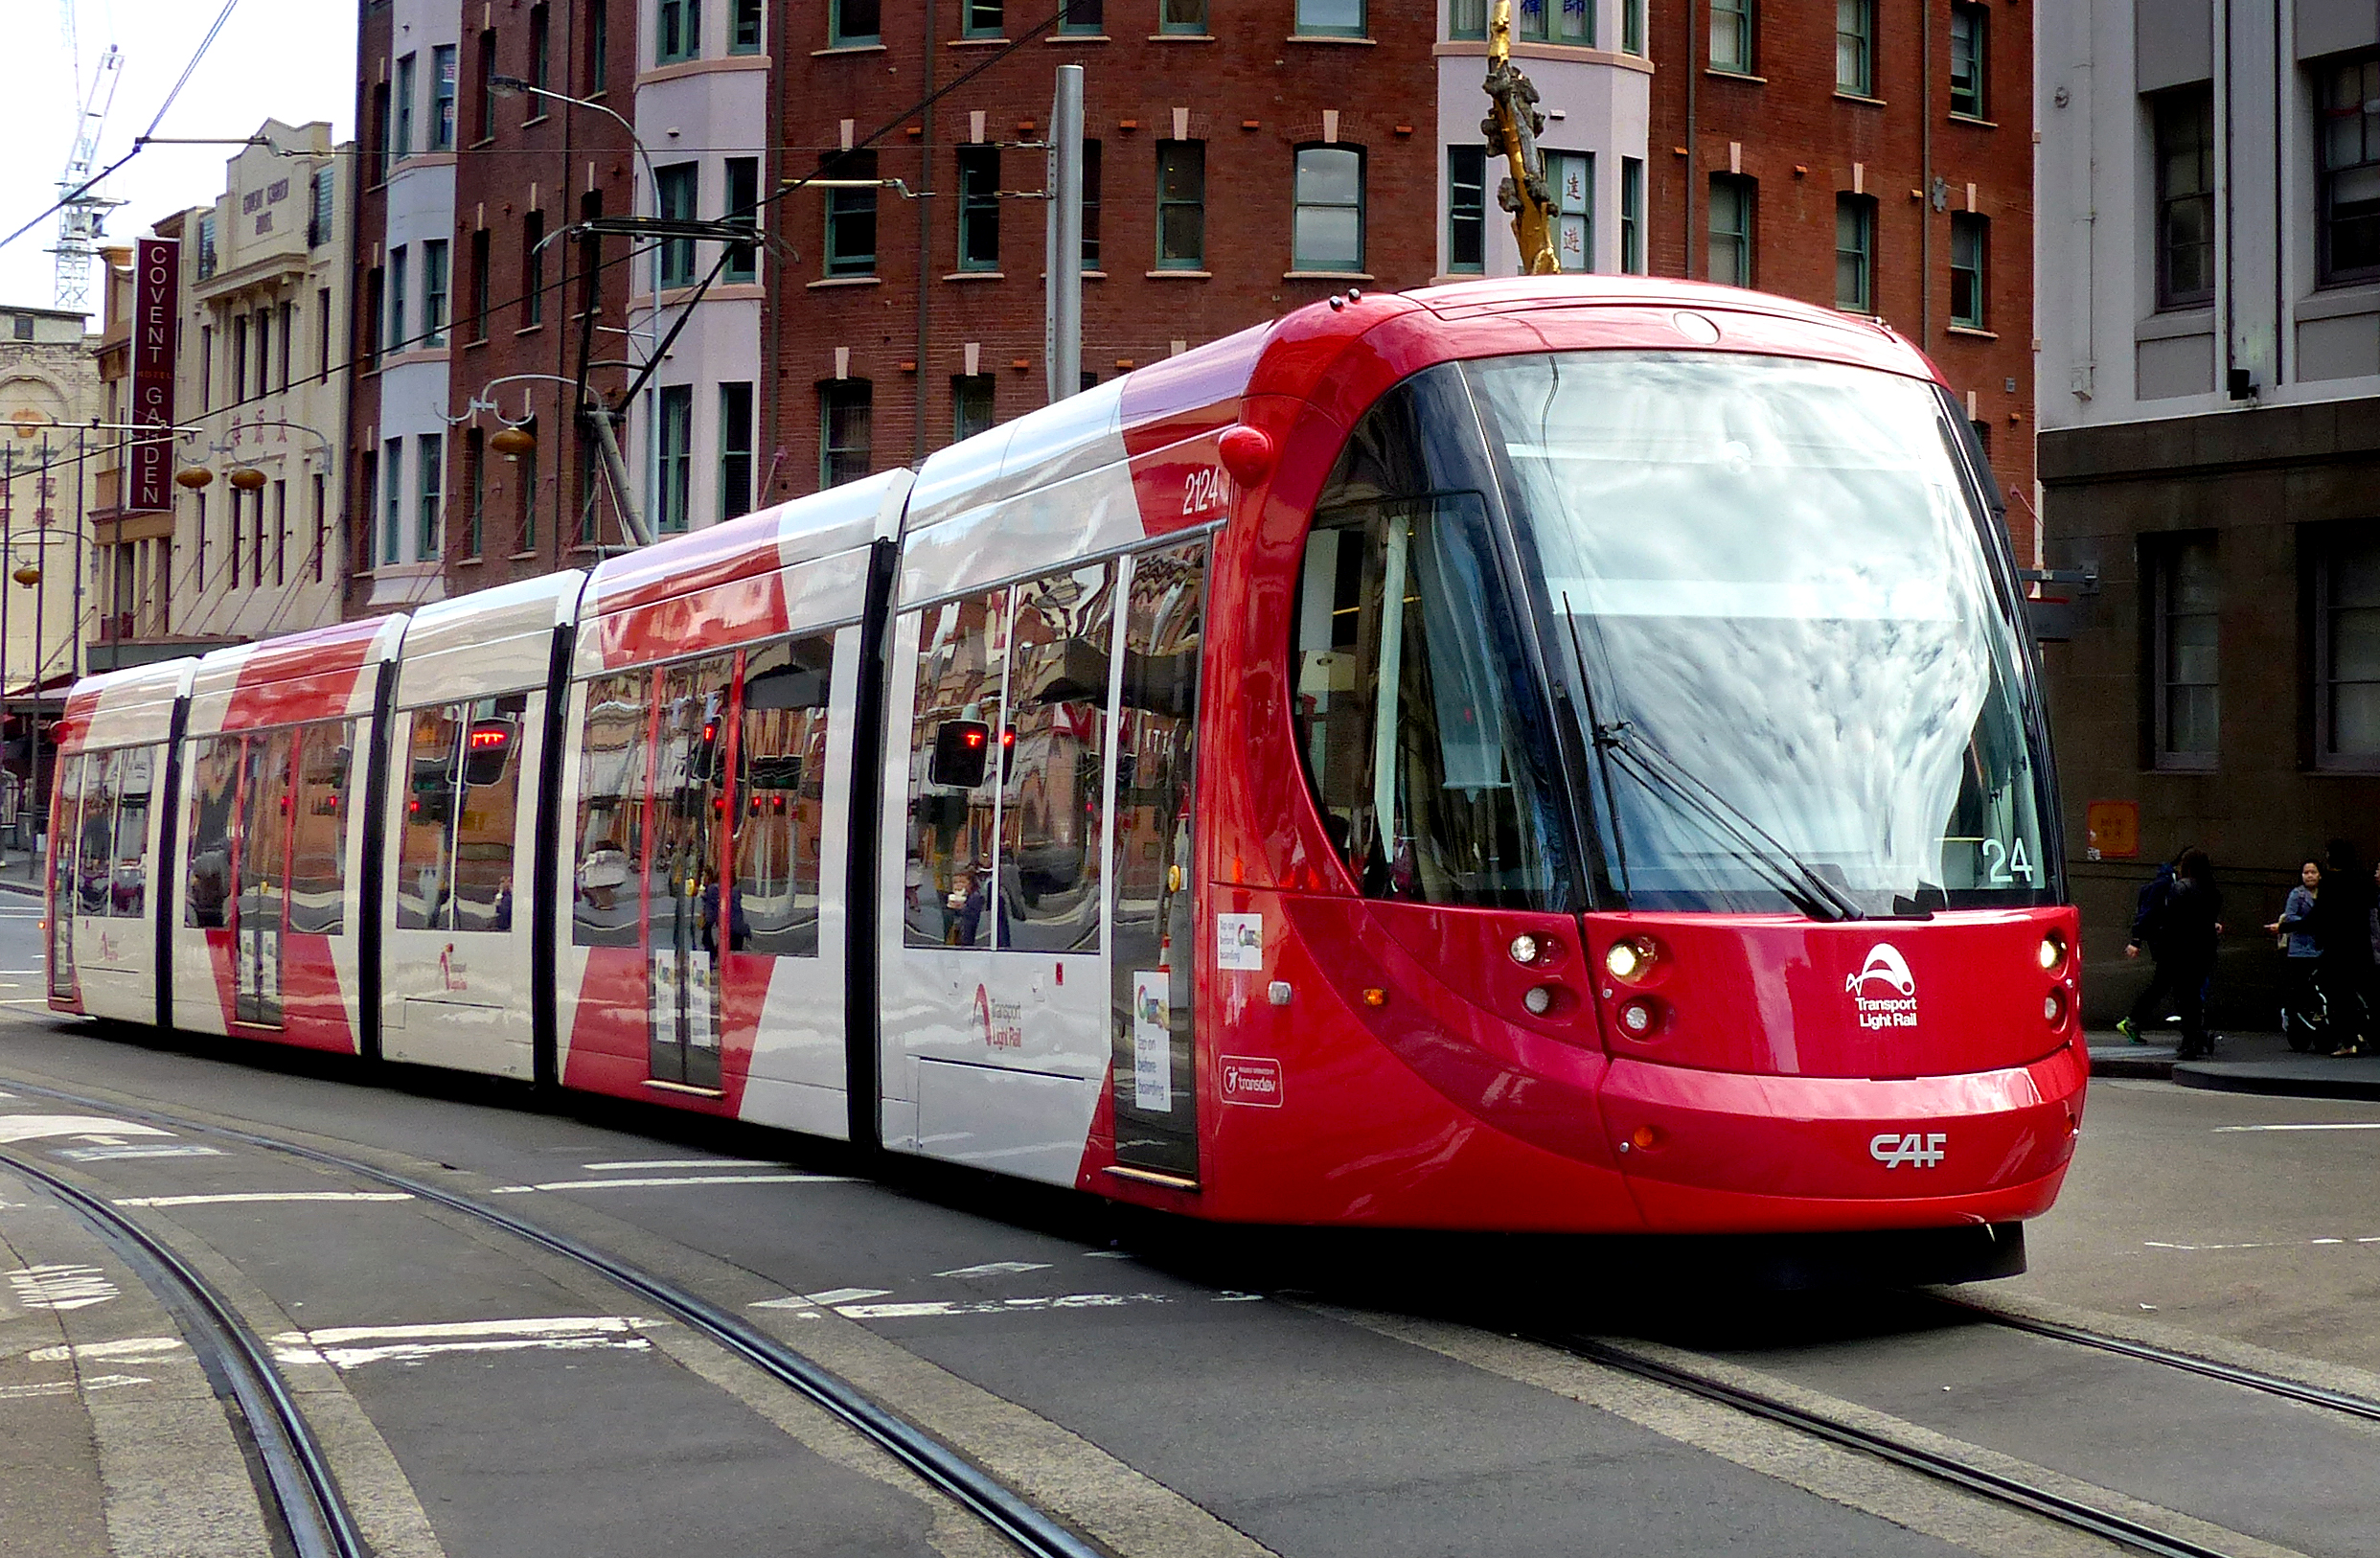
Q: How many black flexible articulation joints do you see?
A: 4